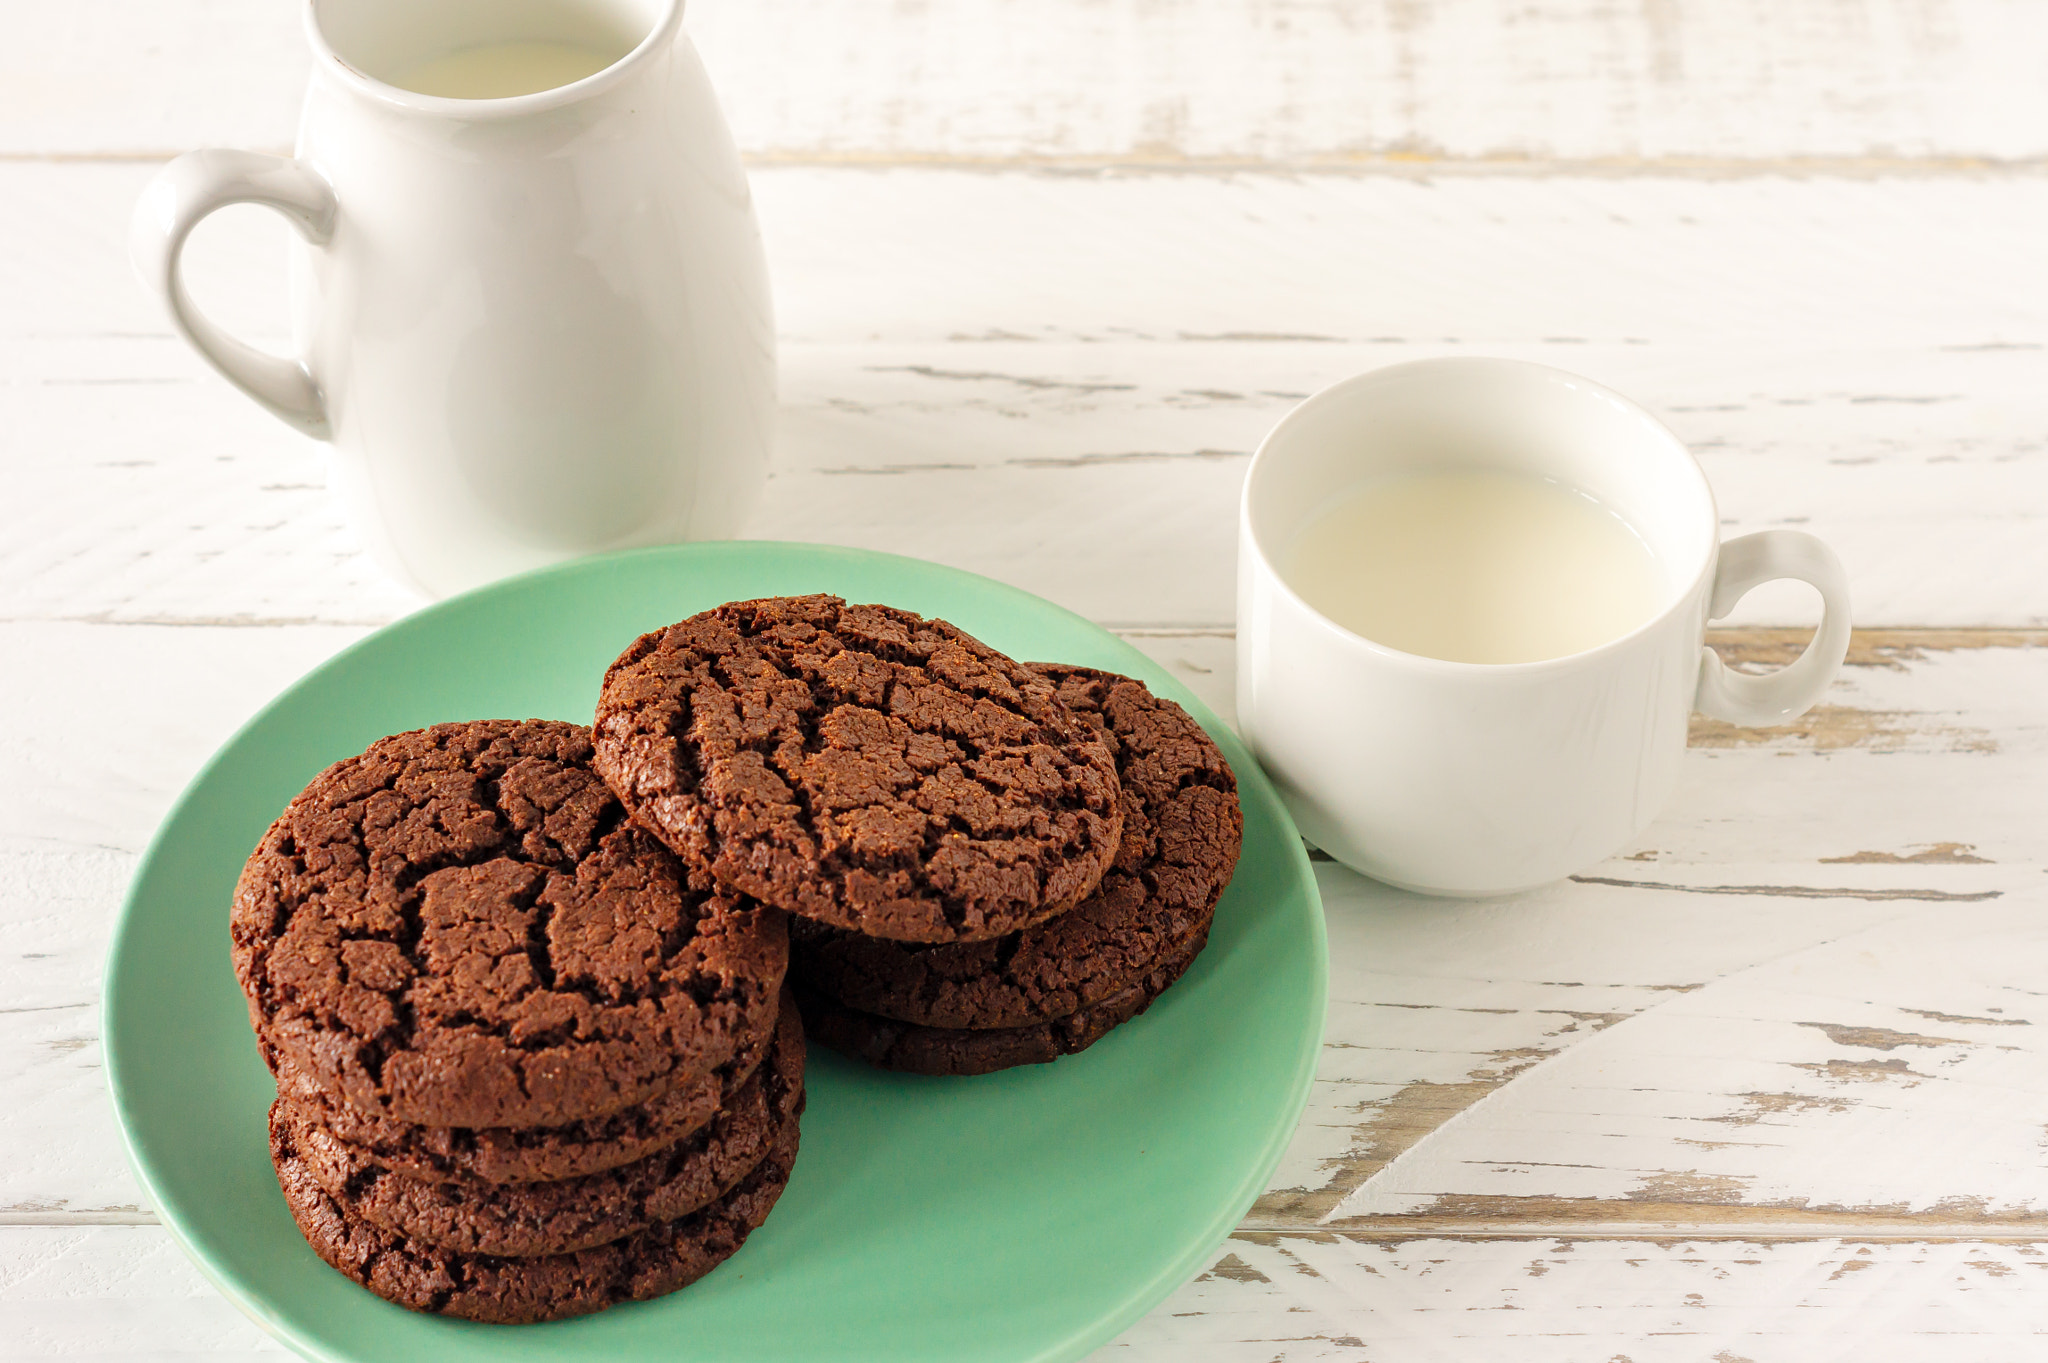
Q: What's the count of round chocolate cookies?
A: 7